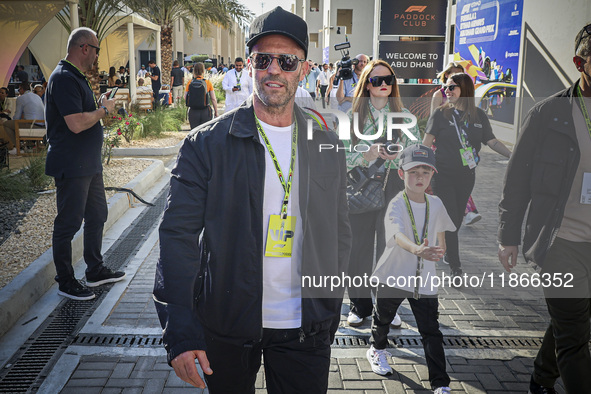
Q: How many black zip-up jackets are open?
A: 2